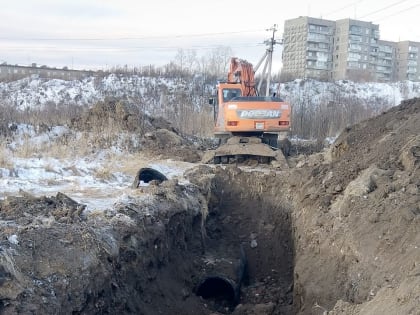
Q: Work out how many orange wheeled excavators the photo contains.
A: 1